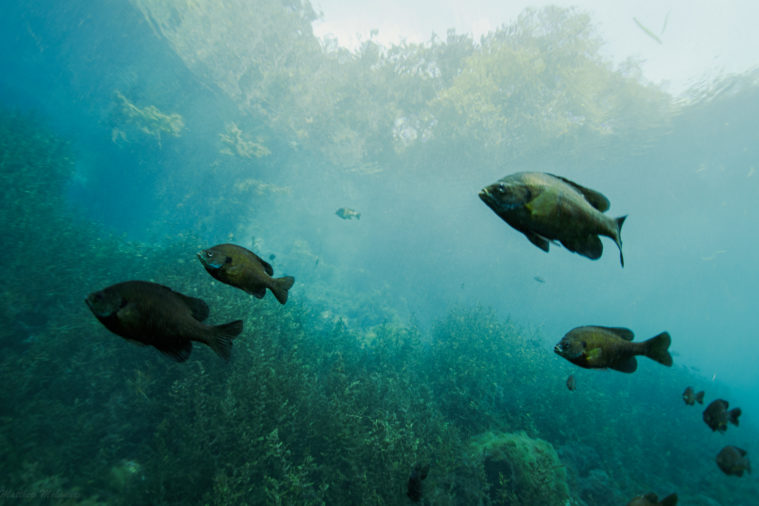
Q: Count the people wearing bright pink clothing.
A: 0